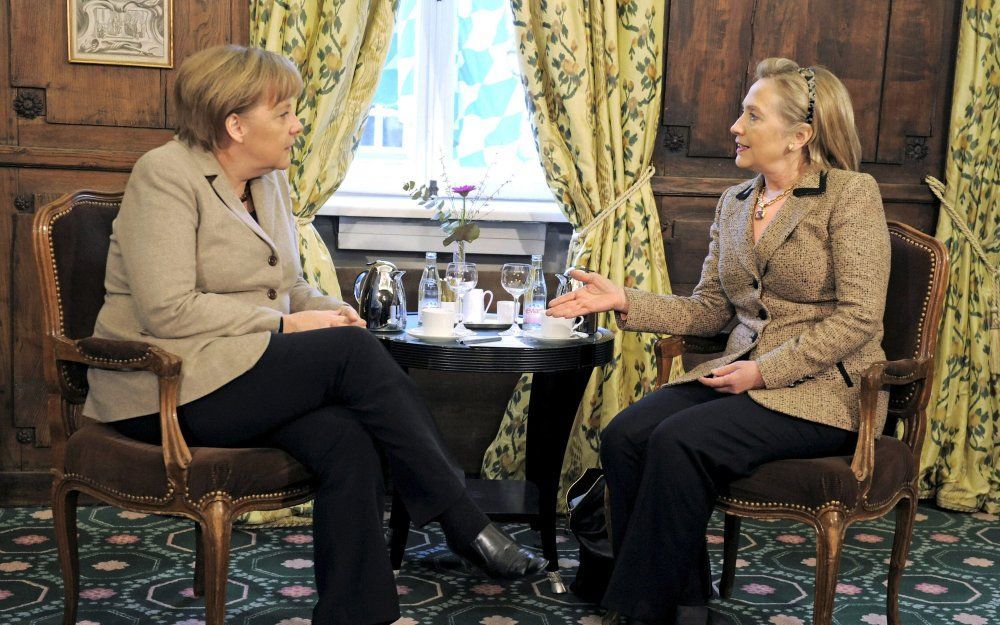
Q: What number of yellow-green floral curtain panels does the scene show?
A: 3